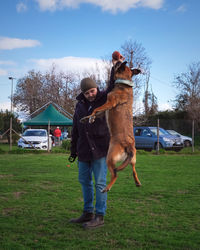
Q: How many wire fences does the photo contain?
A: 1